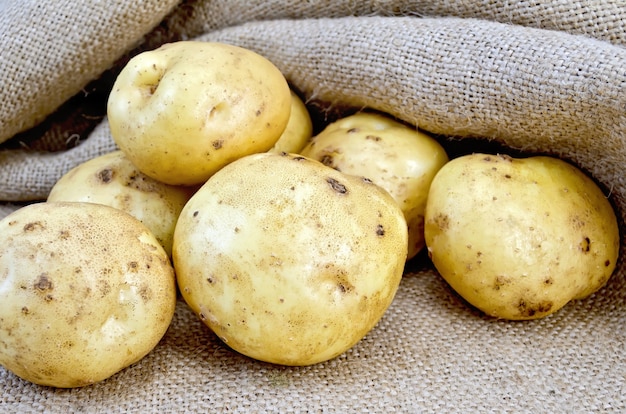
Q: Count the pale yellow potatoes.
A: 7